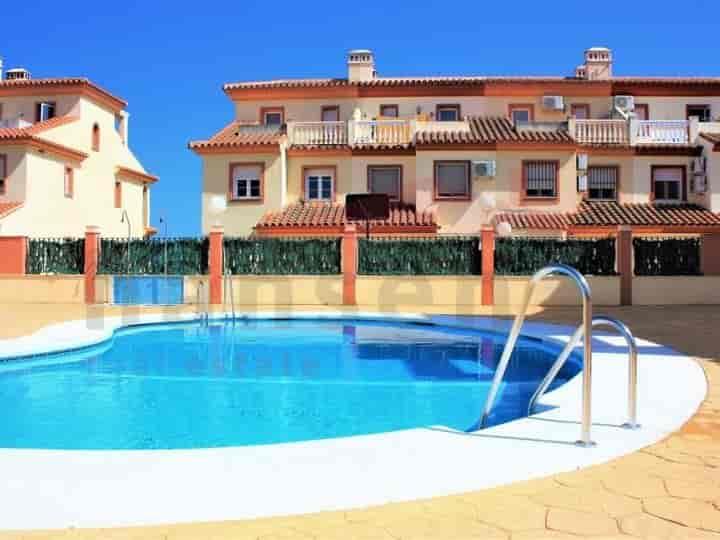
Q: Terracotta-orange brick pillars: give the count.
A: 5